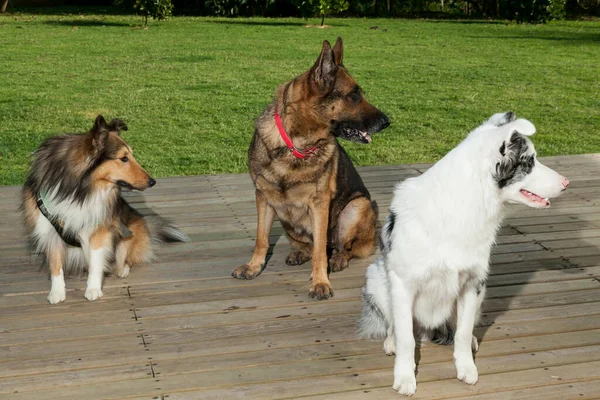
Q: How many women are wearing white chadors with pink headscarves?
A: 0